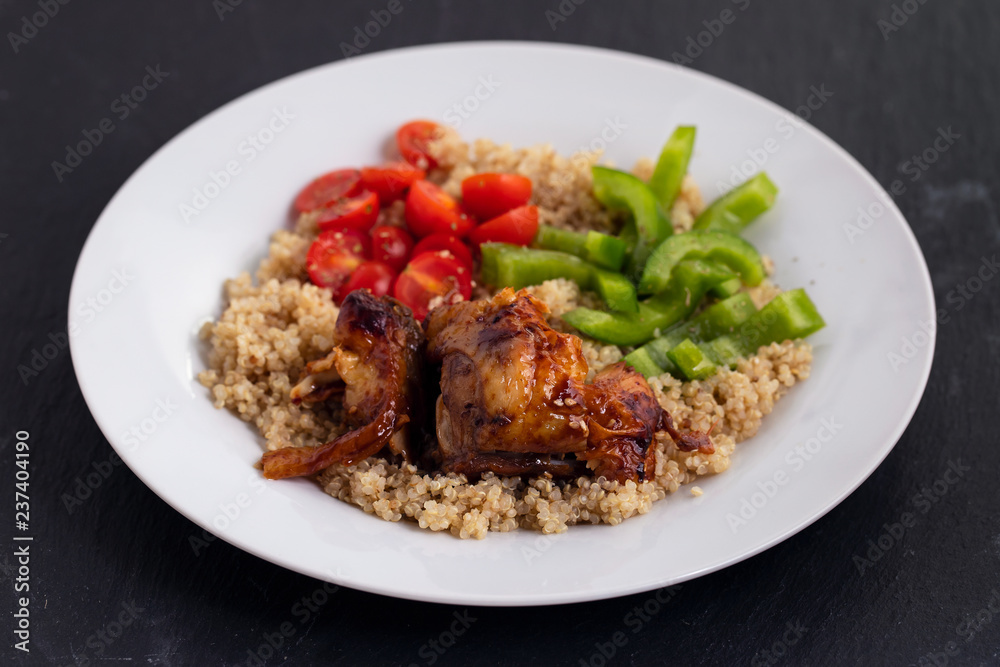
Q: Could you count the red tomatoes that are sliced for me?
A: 12